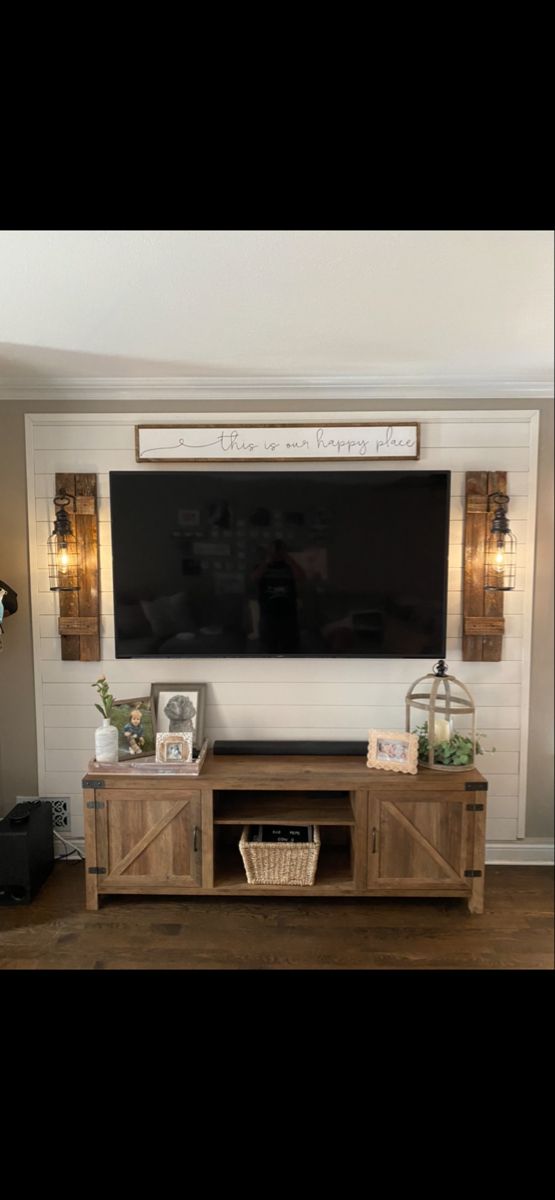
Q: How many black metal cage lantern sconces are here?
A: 2